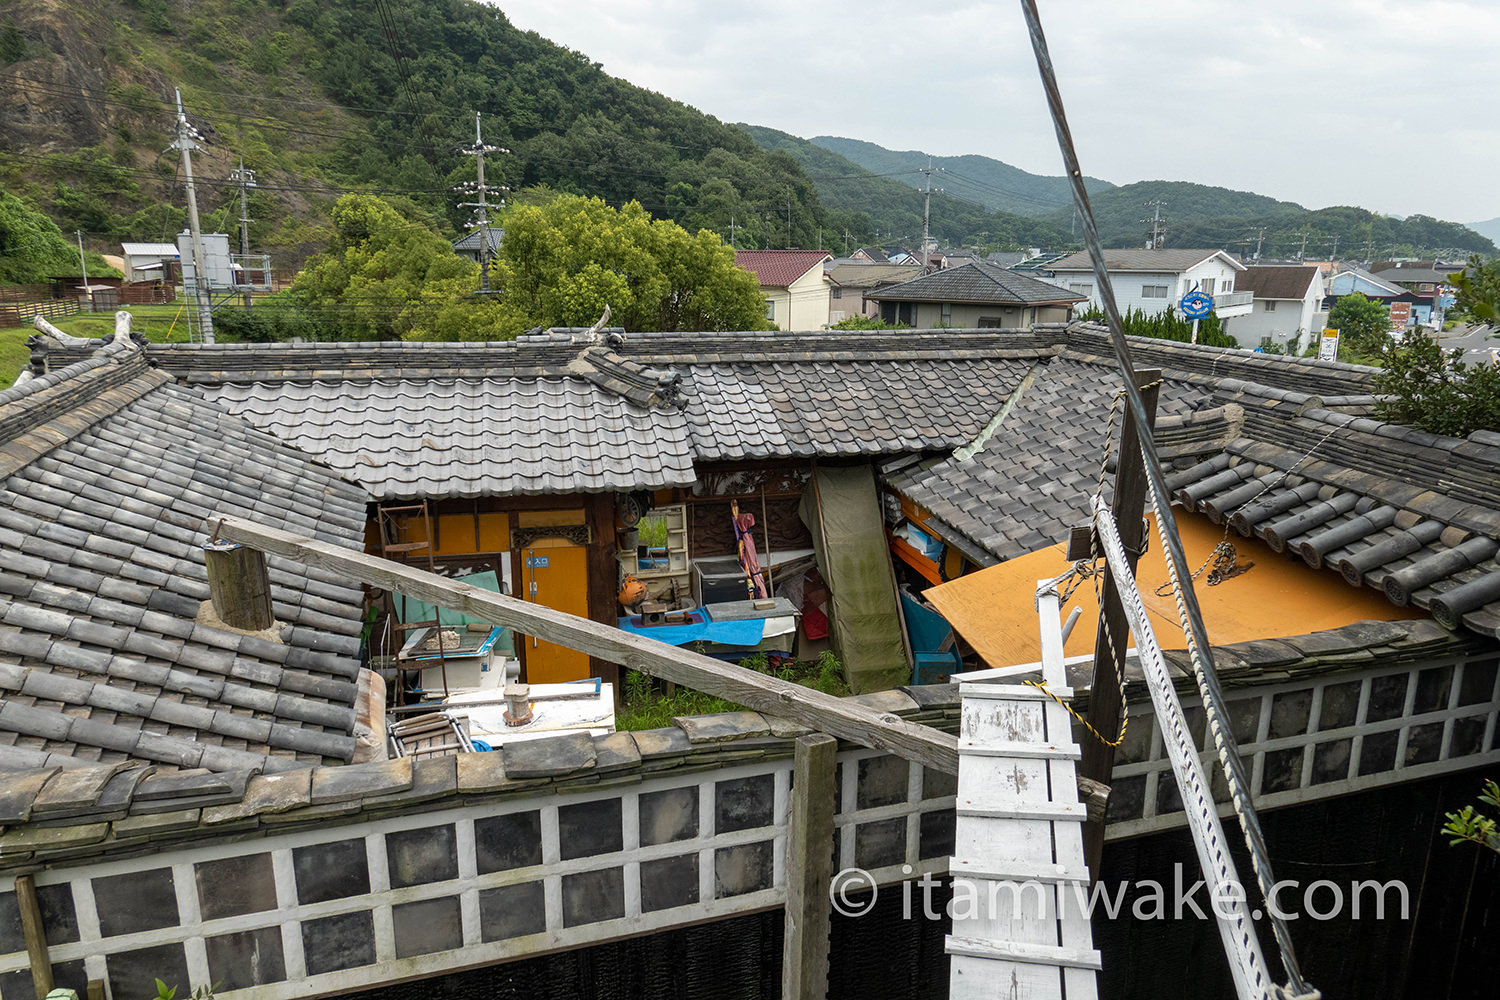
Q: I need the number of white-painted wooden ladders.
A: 1